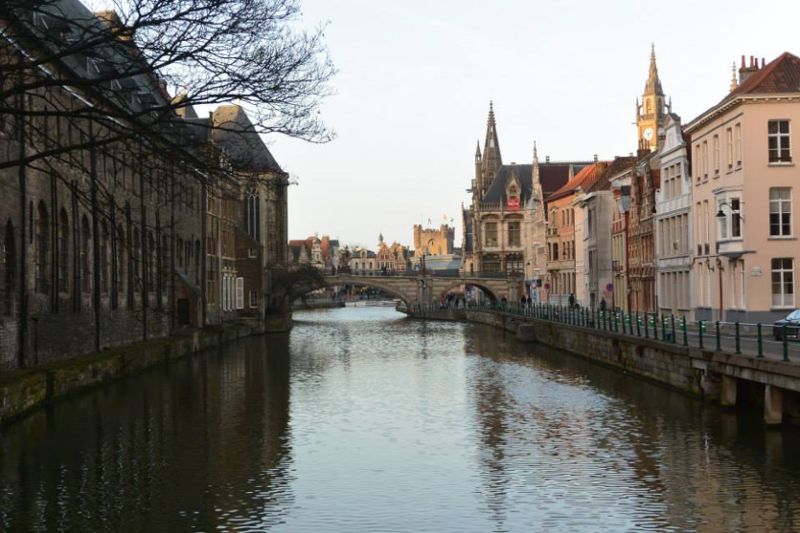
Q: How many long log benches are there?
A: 0